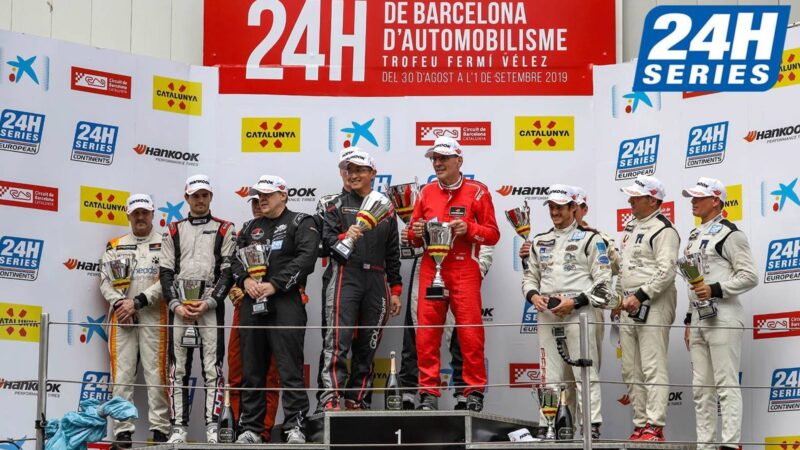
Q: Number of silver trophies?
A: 10